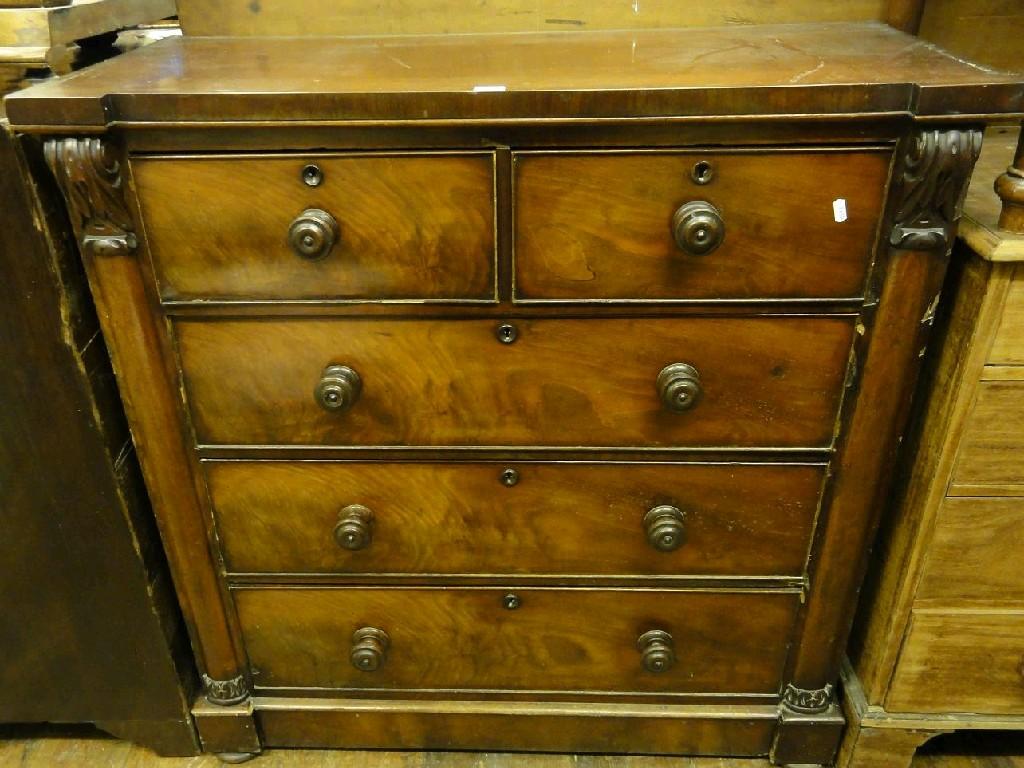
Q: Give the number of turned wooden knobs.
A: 8